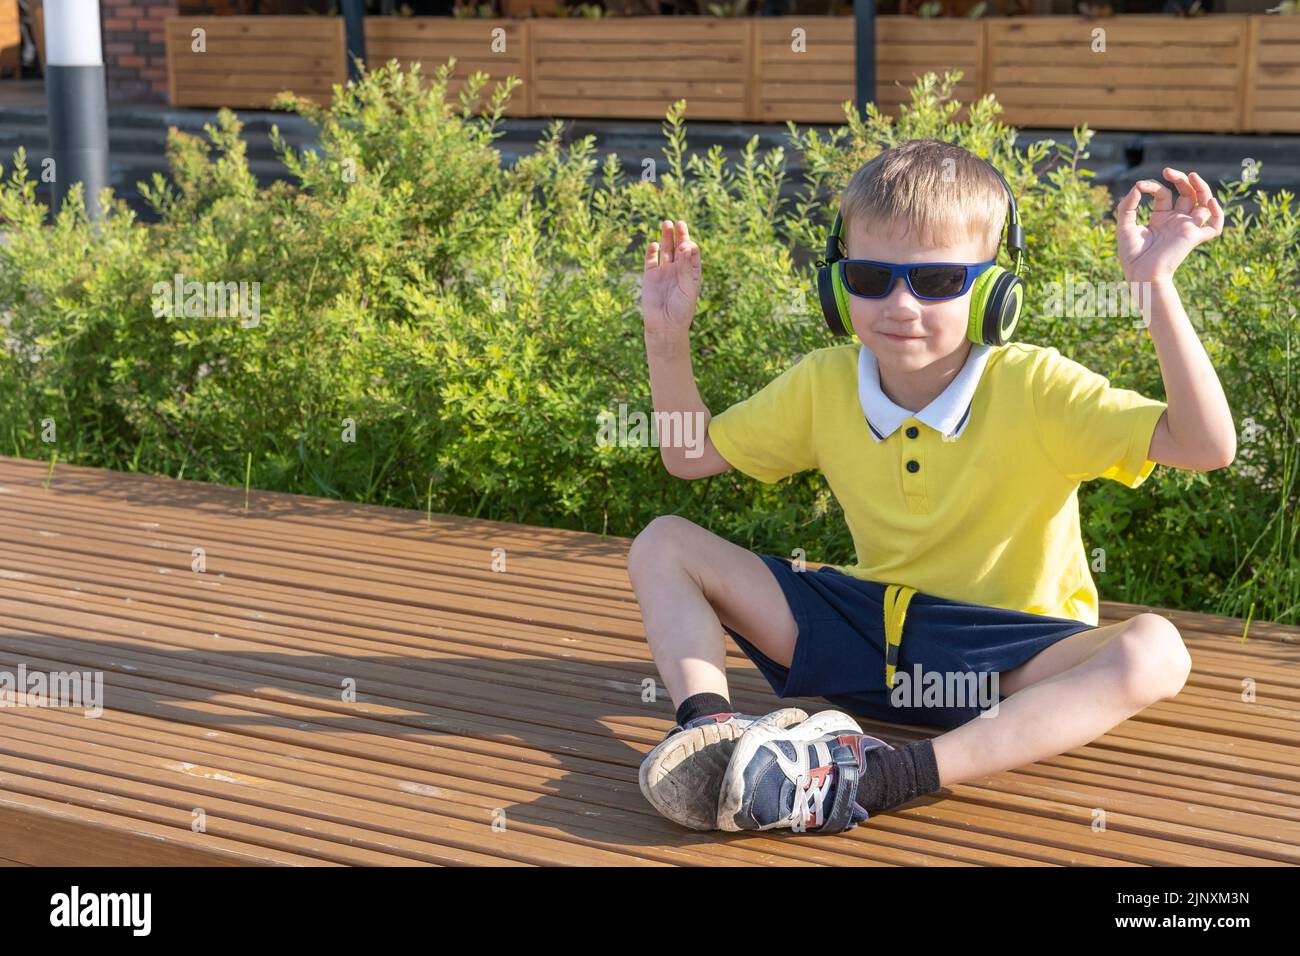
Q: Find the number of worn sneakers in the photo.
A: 2